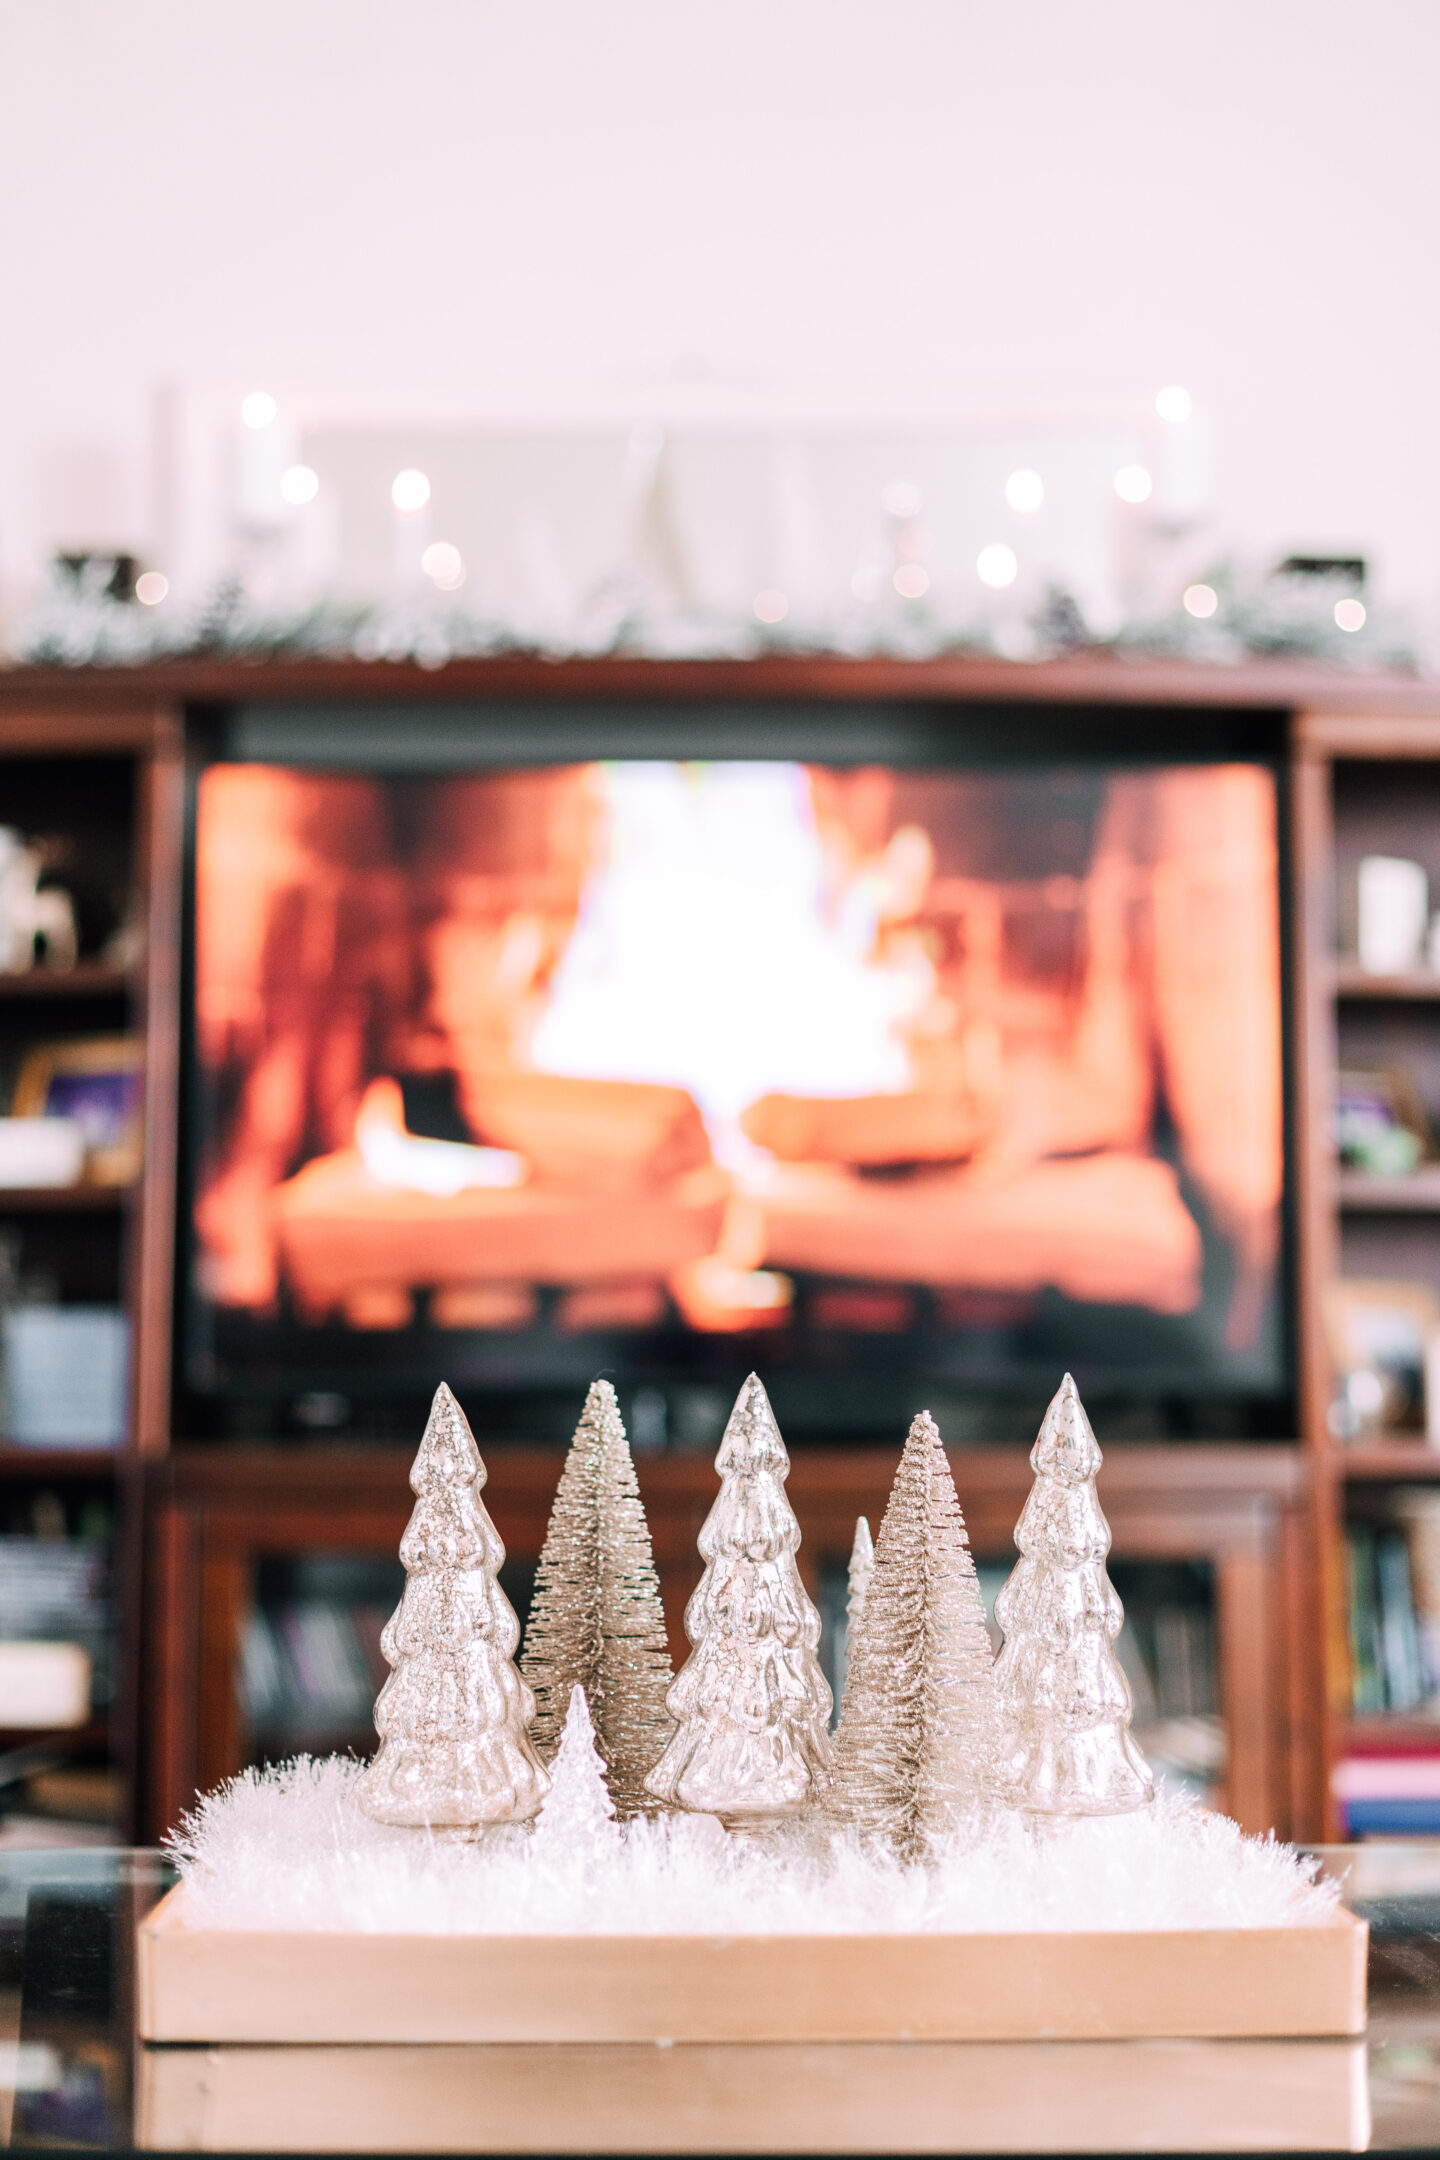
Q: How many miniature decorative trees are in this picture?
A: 7